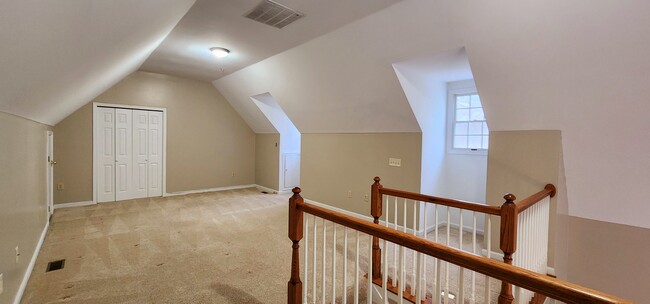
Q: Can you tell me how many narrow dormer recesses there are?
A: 2